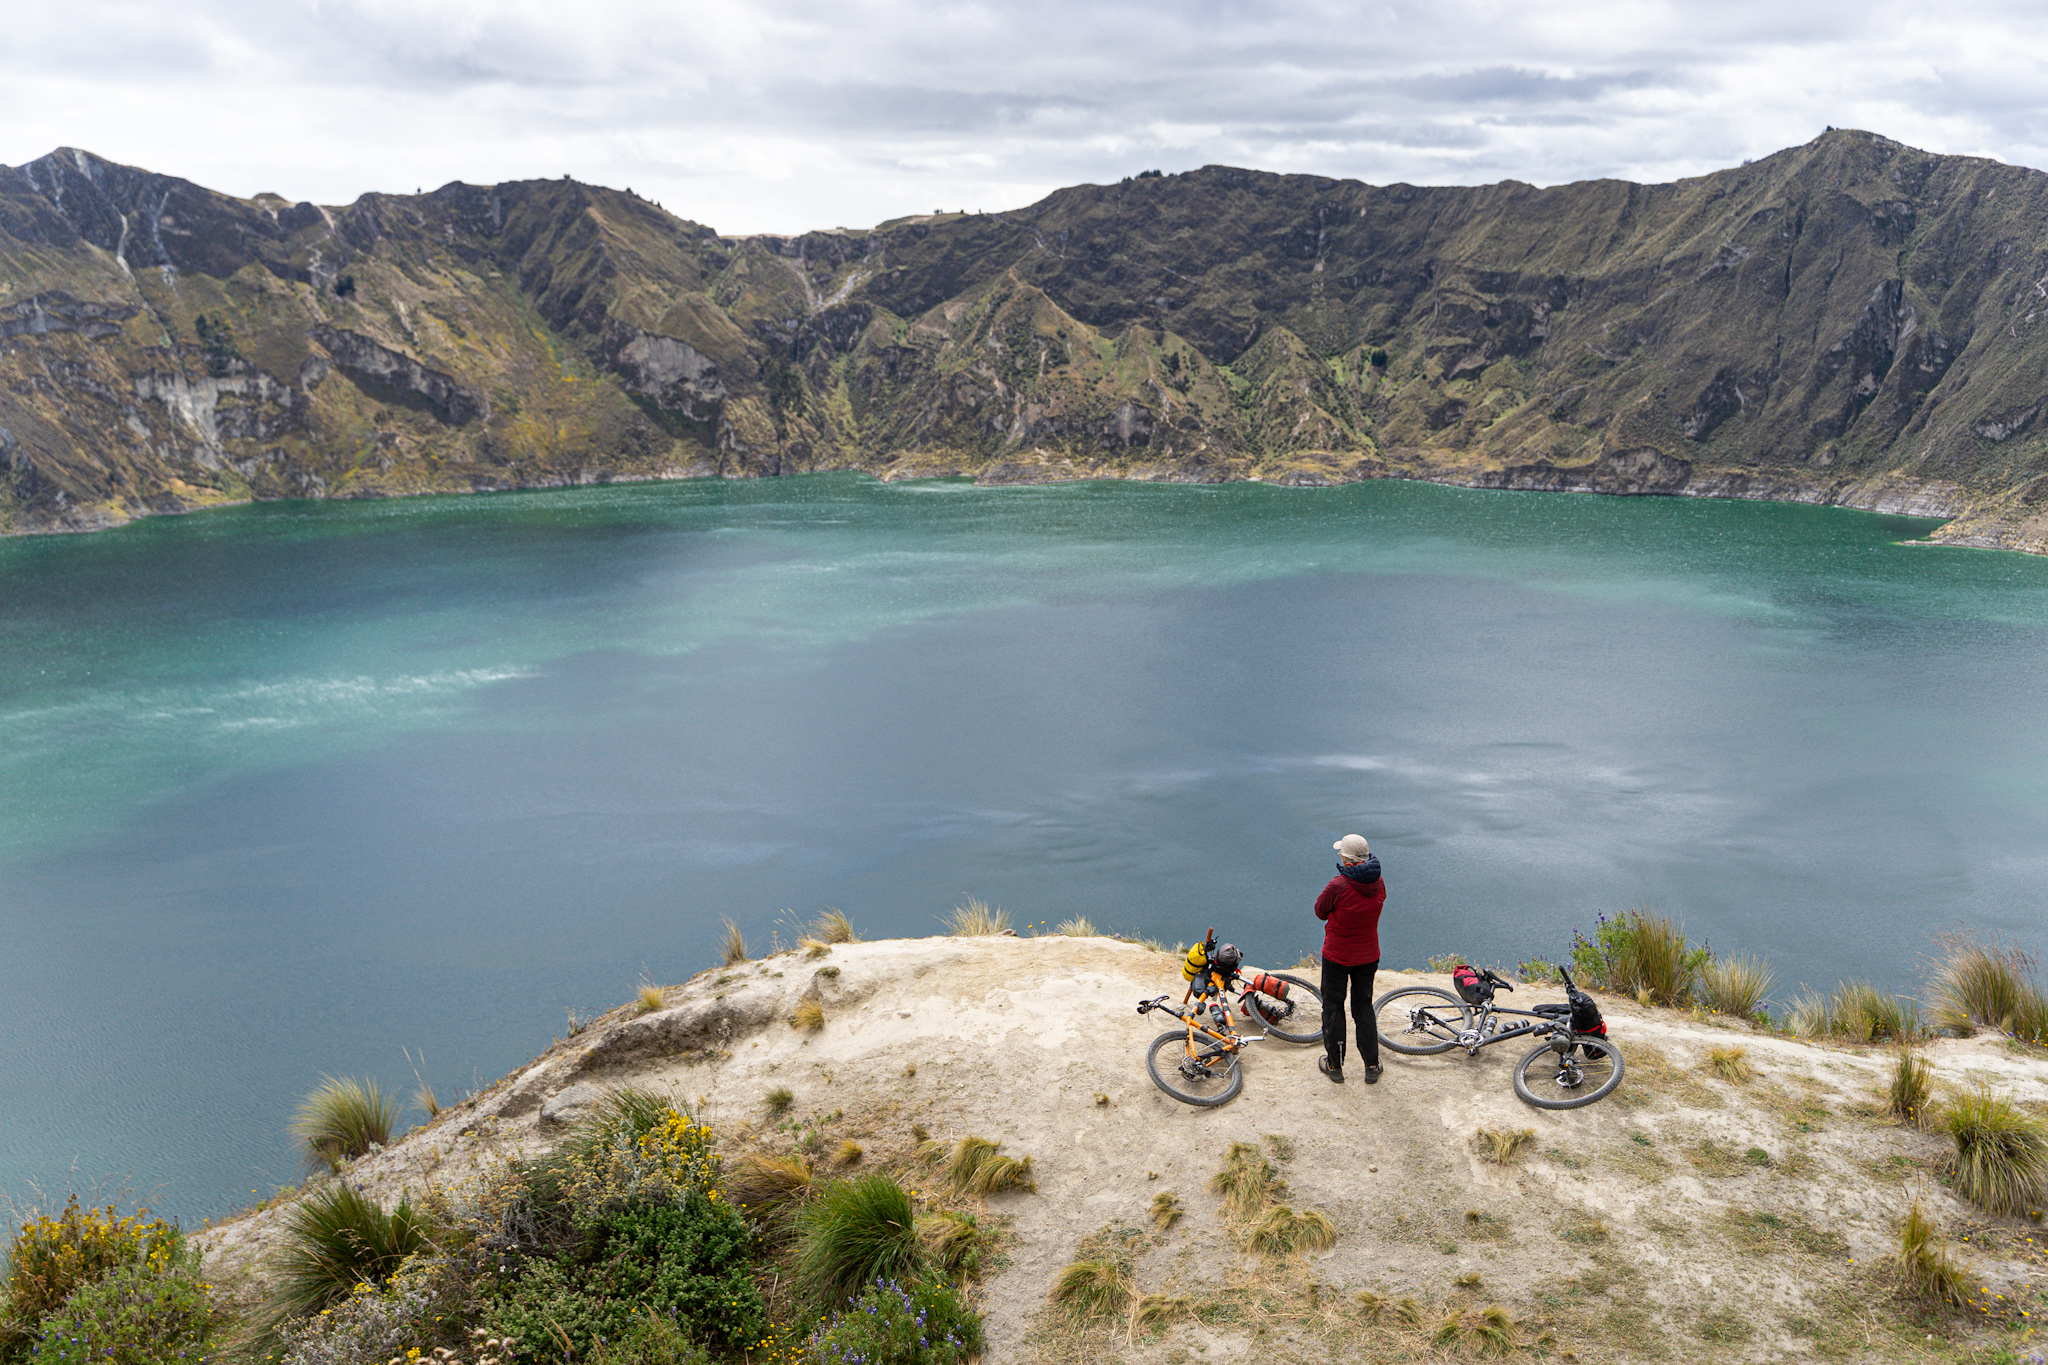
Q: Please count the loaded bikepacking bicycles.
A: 2